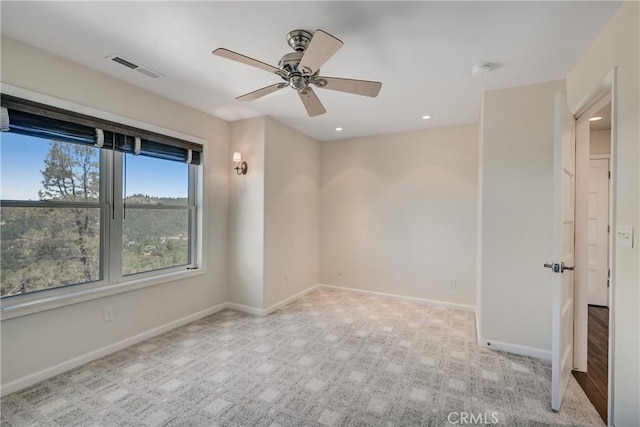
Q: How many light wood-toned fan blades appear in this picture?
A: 5